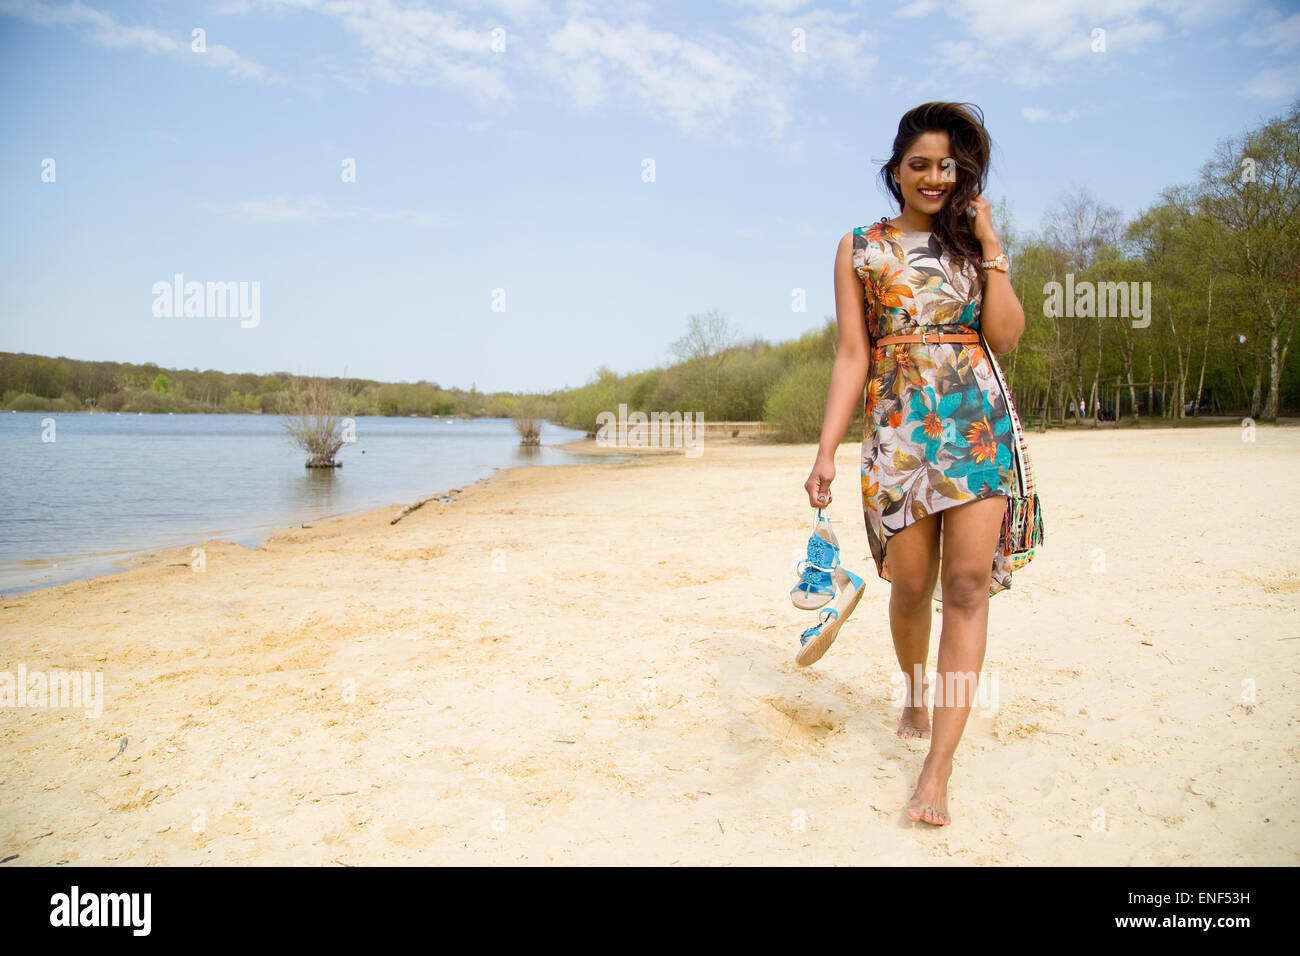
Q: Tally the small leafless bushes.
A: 2